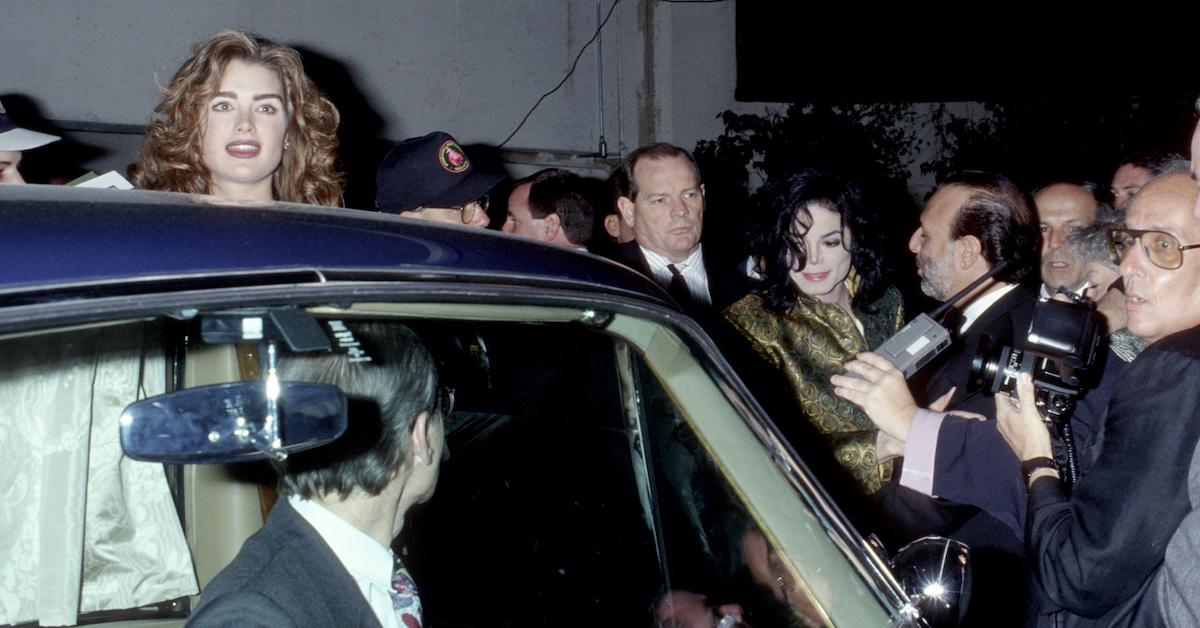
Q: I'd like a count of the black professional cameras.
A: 1